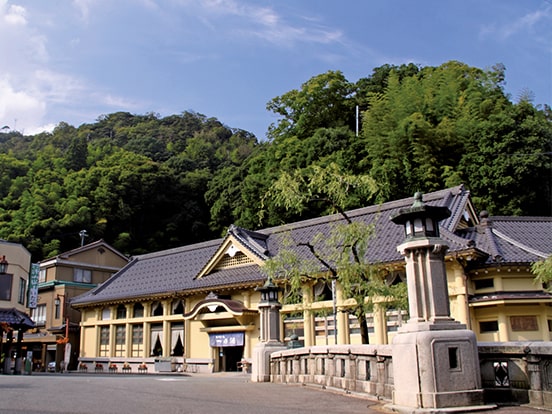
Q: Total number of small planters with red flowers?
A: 5